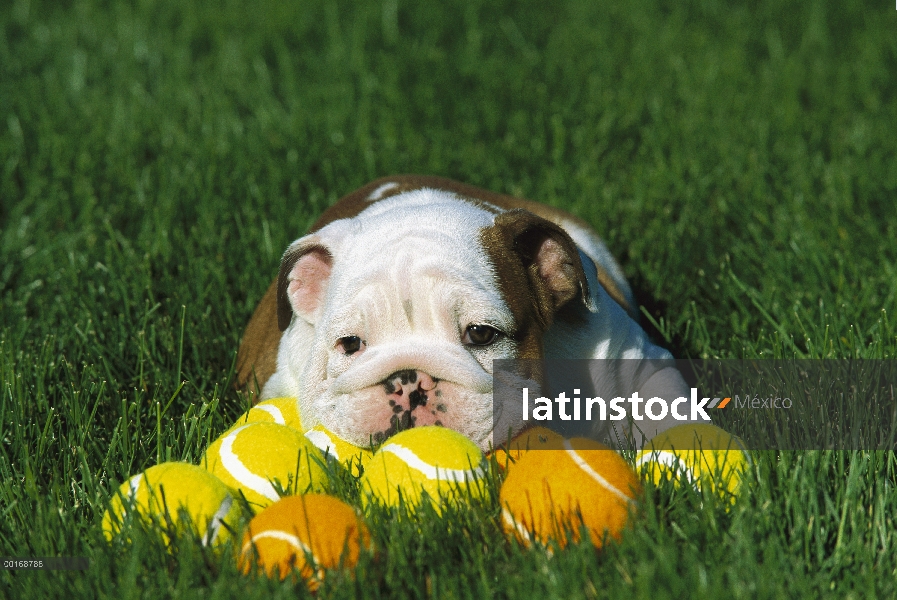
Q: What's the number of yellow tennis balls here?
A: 6